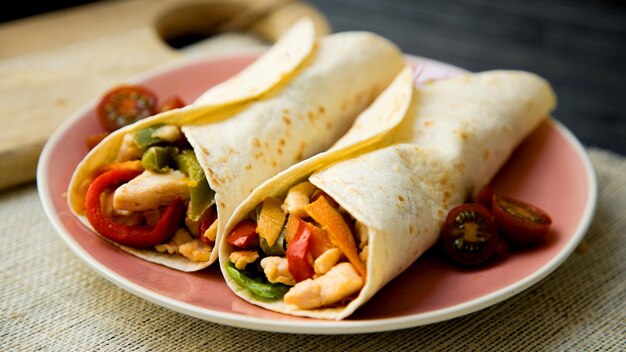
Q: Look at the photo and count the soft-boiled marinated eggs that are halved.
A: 0